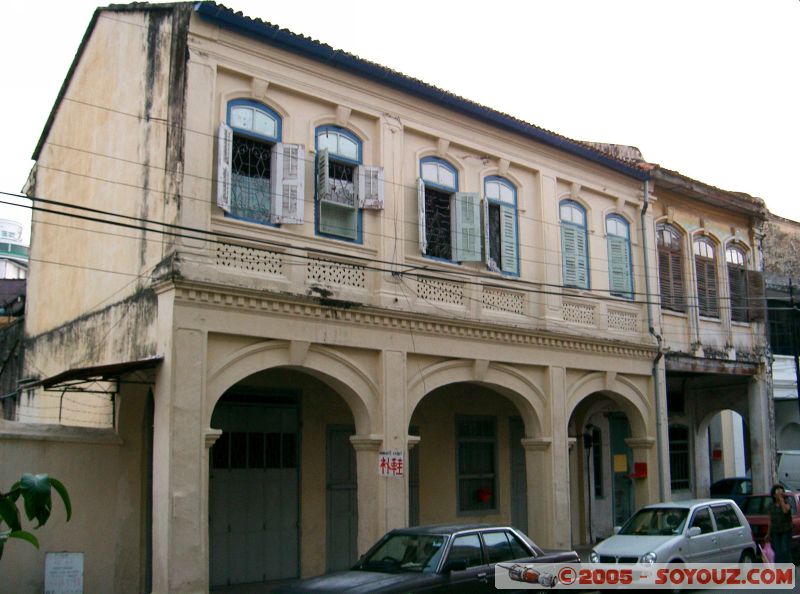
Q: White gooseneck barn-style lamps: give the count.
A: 0